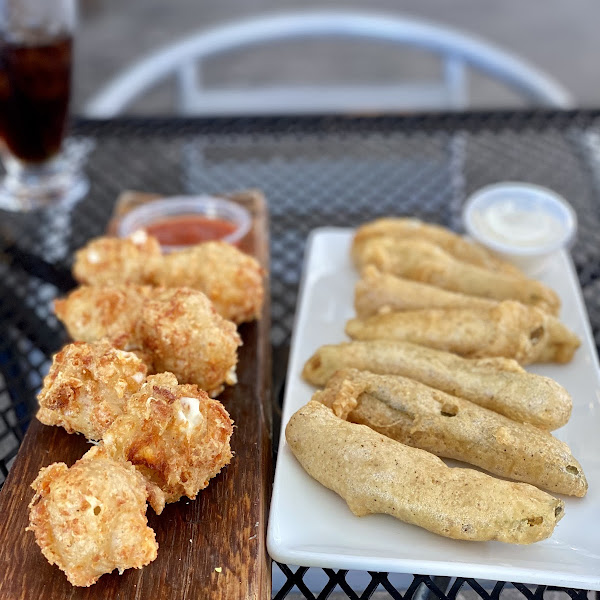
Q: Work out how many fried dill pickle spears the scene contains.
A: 7